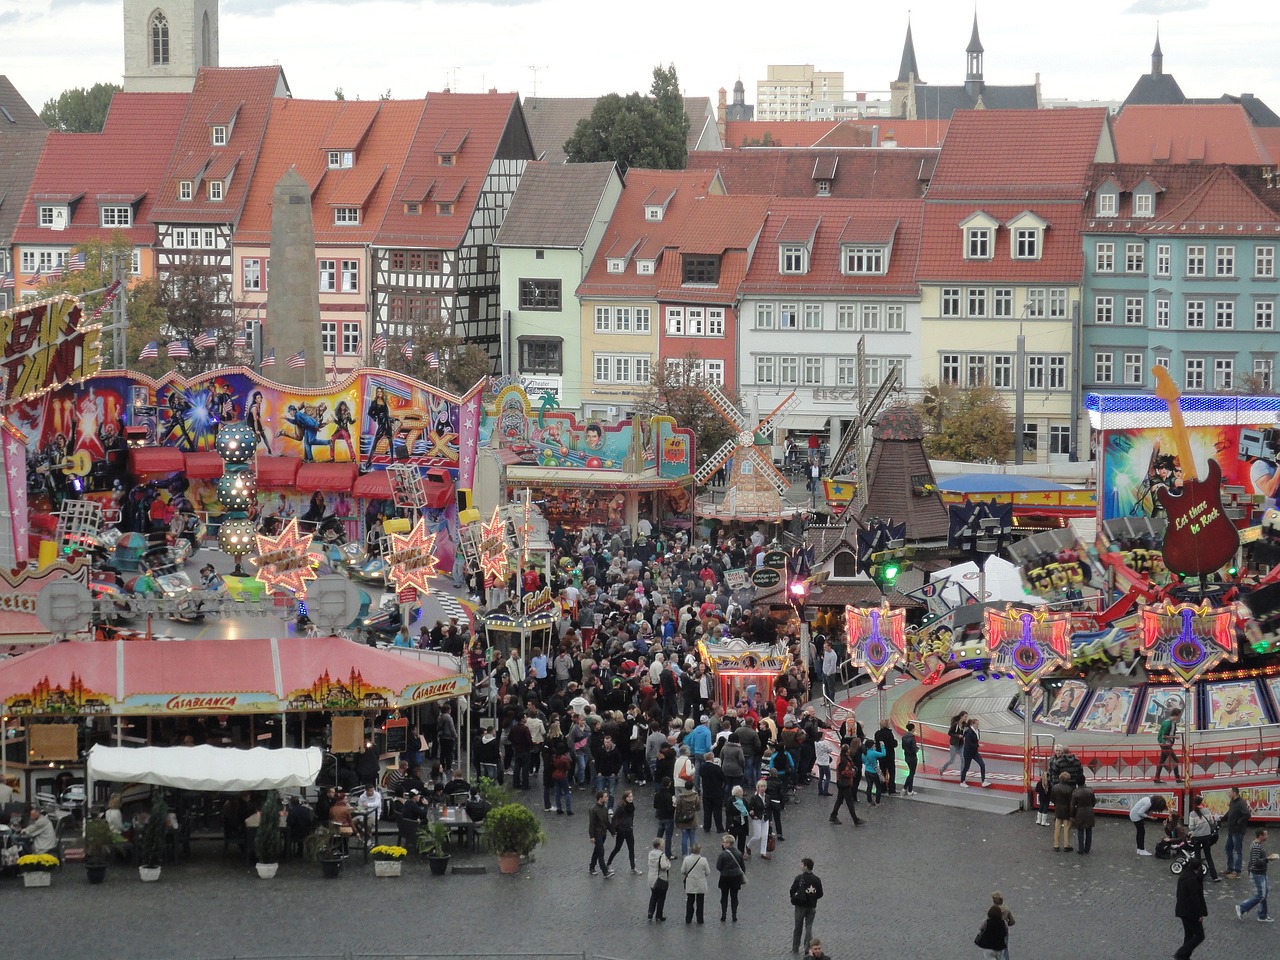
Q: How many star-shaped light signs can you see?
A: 3